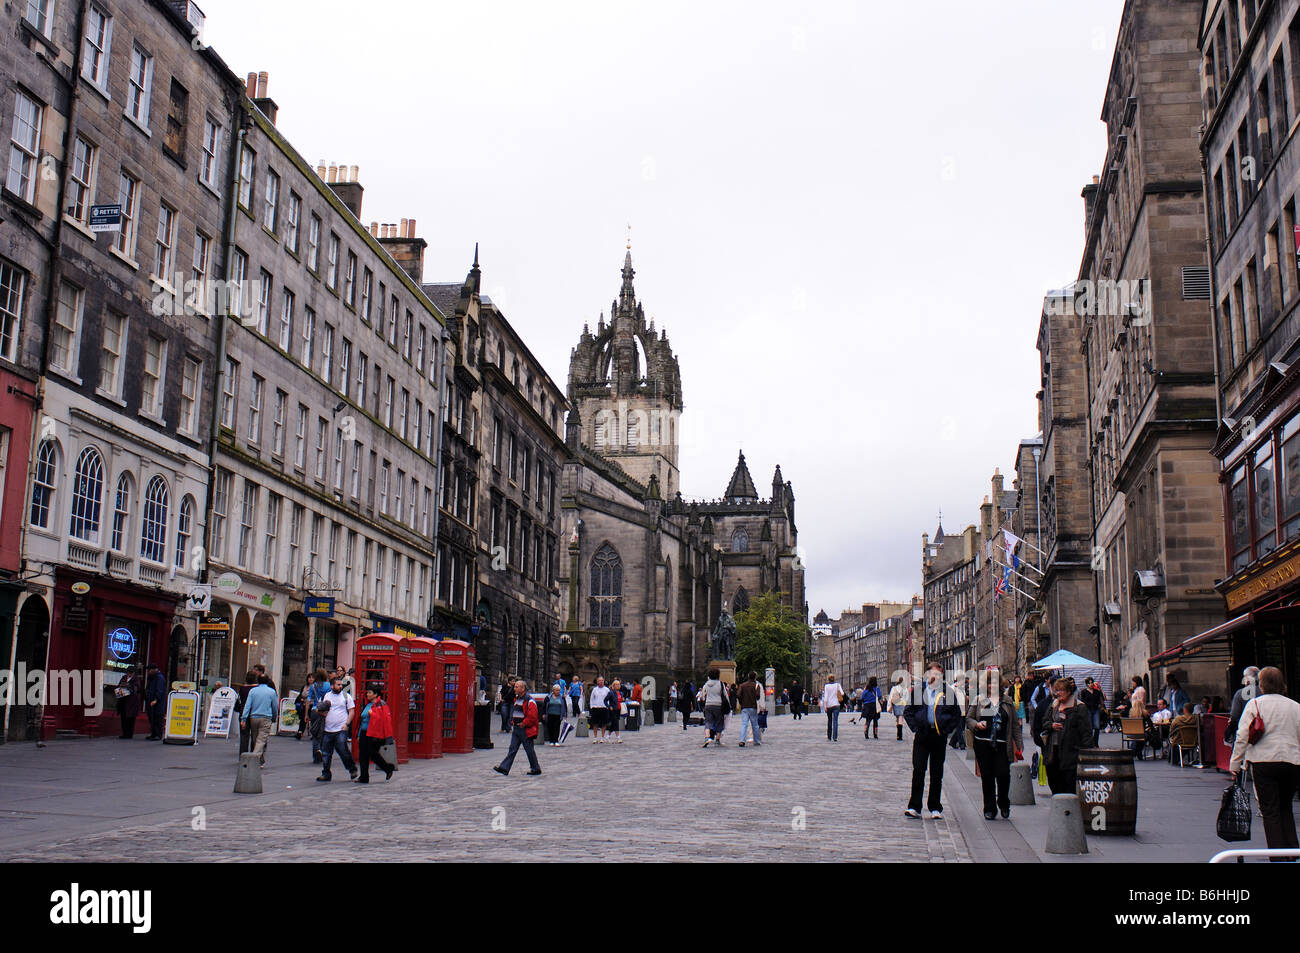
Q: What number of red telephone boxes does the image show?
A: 3